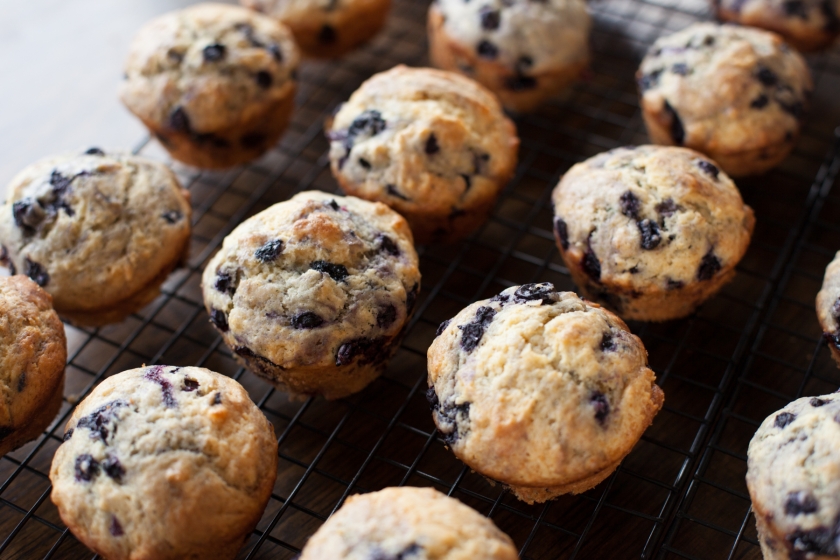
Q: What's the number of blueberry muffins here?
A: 15